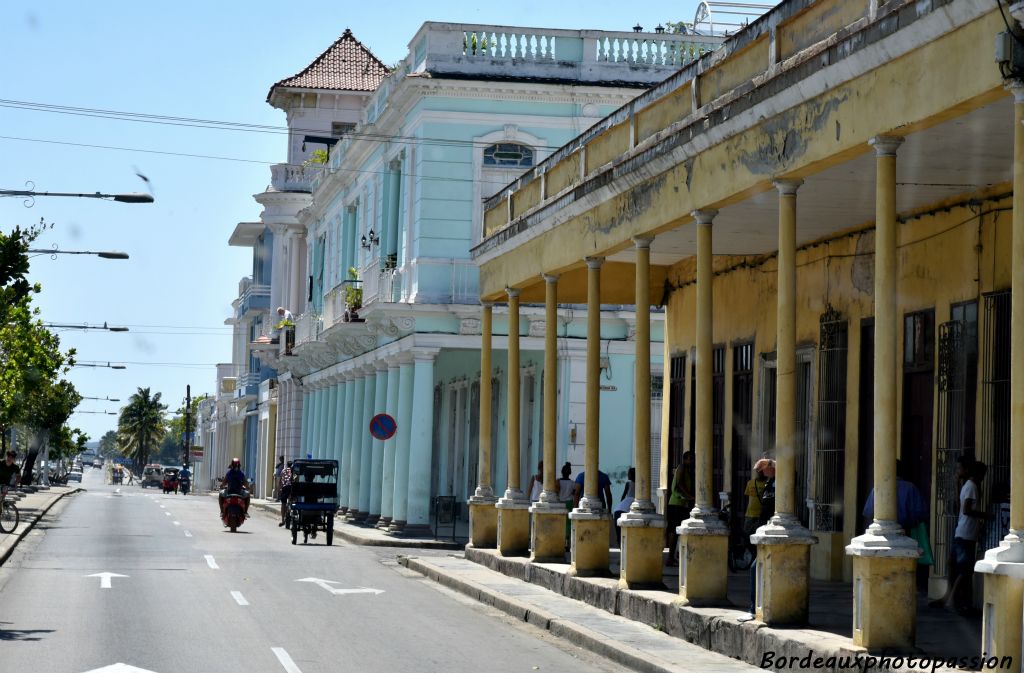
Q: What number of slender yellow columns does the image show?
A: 9